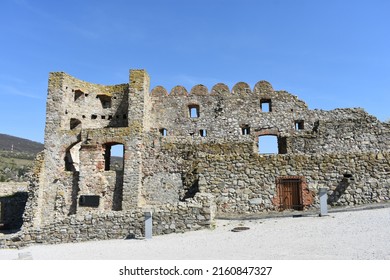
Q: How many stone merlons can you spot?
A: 6